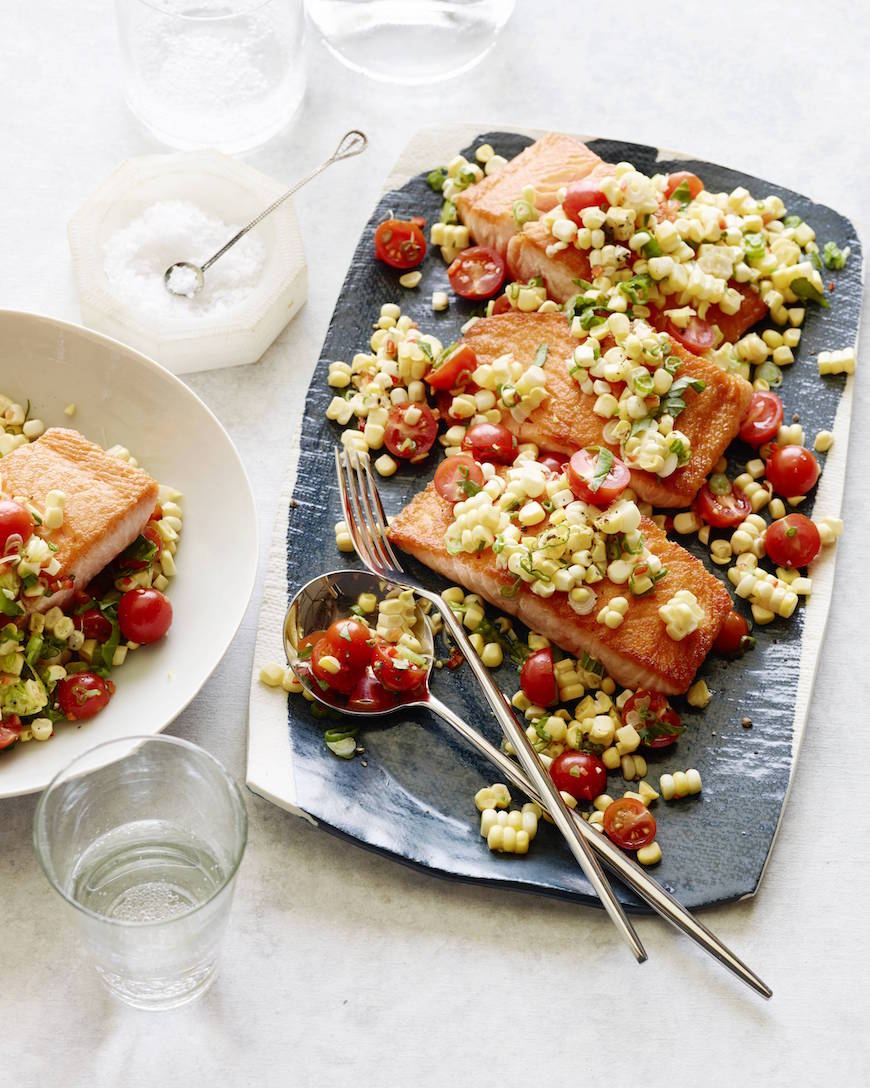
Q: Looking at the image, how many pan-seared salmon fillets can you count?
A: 5